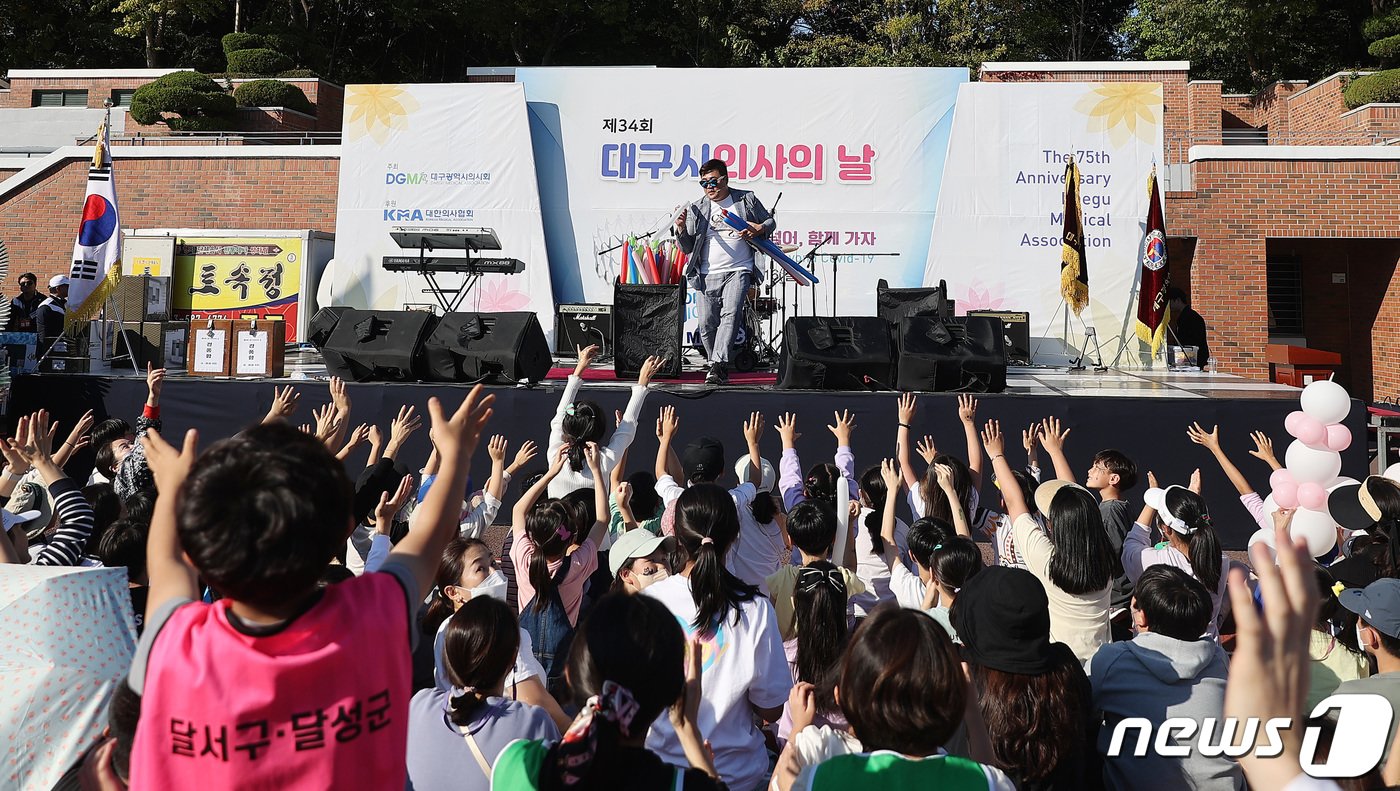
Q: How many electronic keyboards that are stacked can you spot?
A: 2